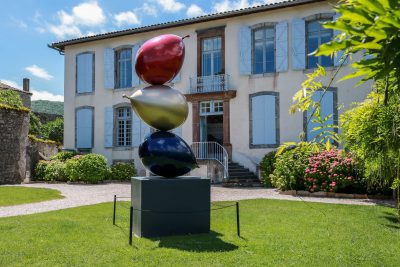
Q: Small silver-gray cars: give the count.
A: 0